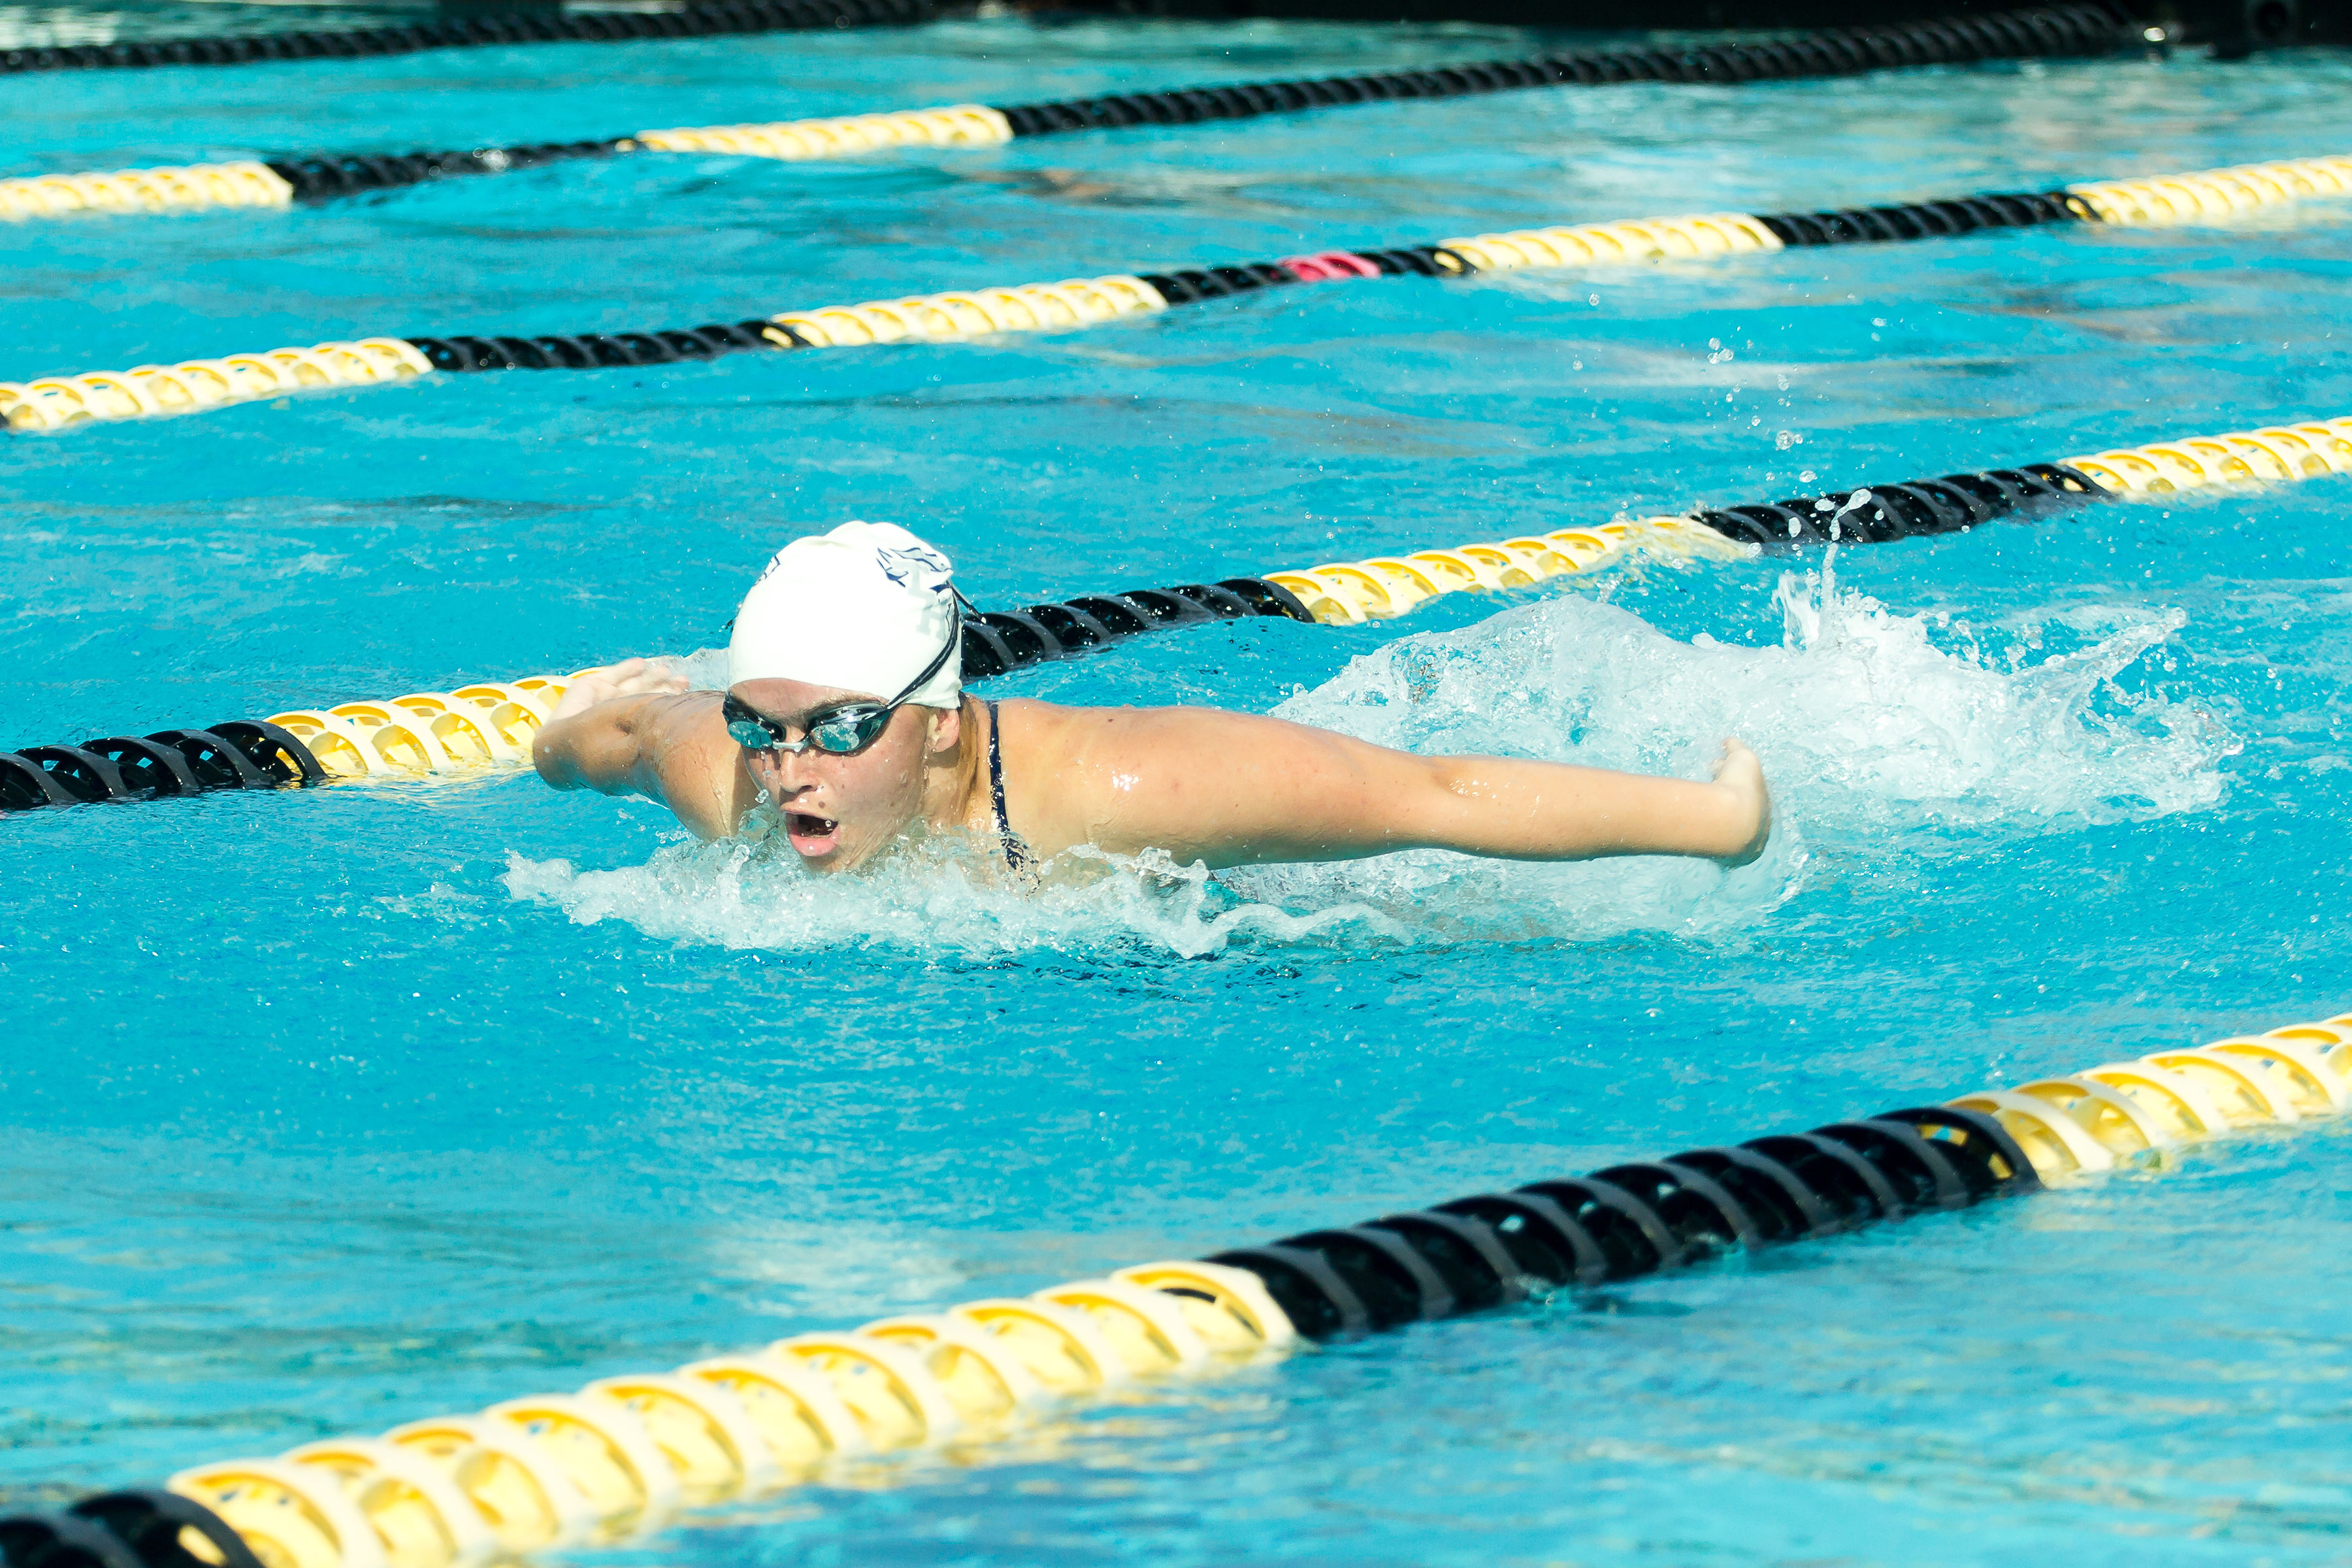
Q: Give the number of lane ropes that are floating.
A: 5